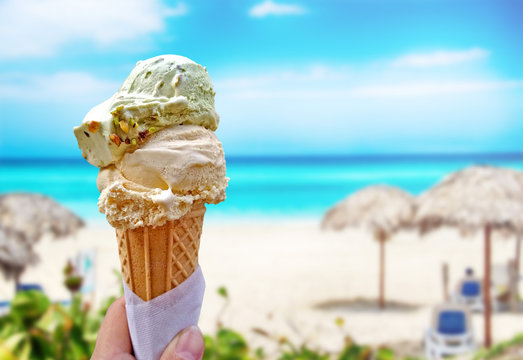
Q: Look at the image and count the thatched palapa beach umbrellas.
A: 4